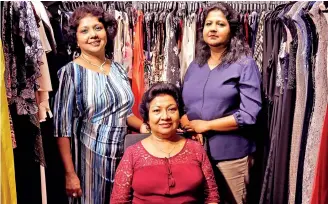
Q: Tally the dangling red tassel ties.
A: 2